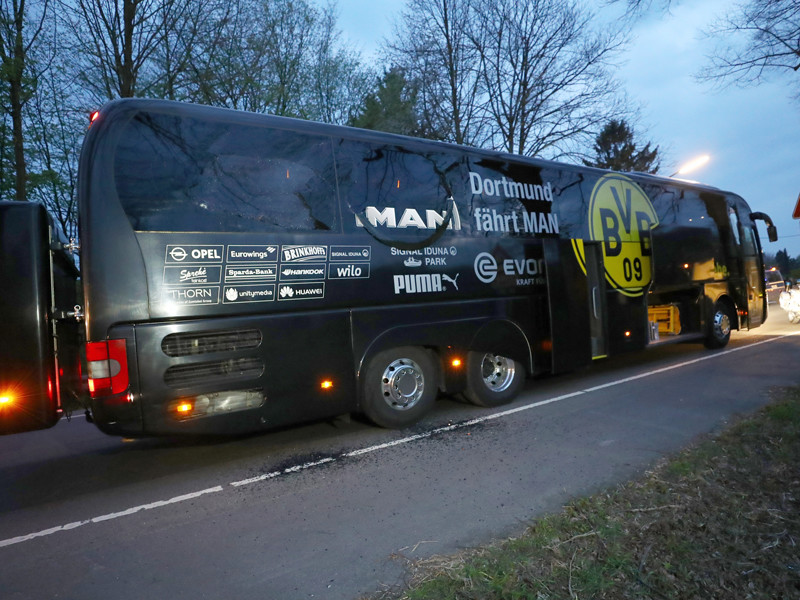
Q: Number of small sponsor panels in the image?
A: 11